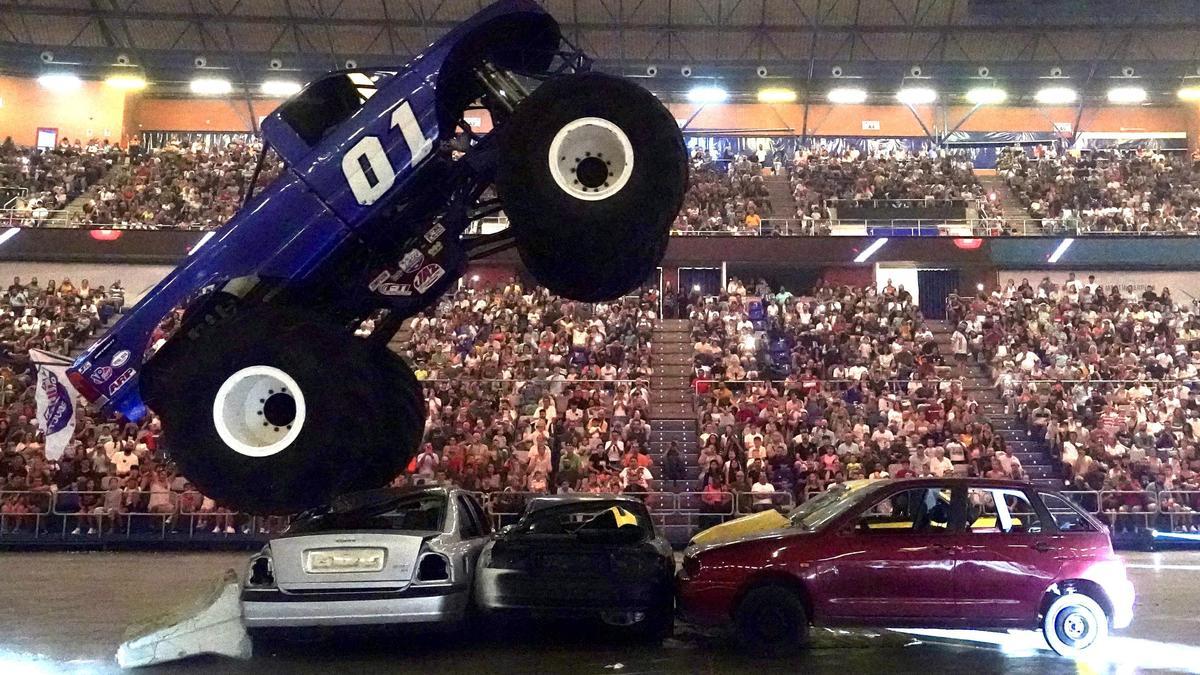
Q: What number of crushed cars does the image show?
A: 3